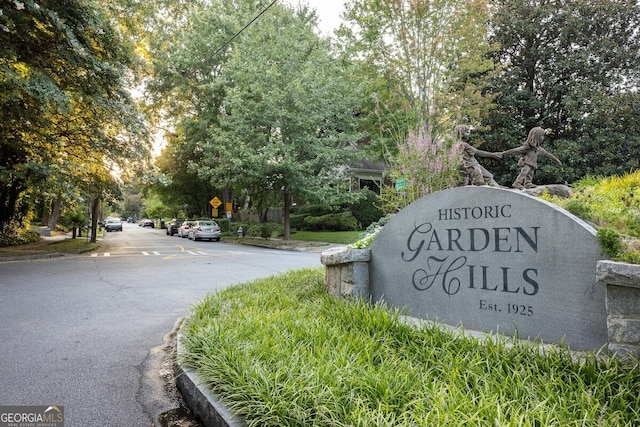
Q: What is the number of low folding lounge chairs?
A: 0